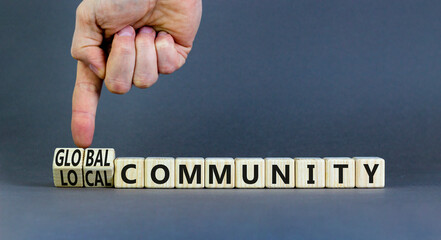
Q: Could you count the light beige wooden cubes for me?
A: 11